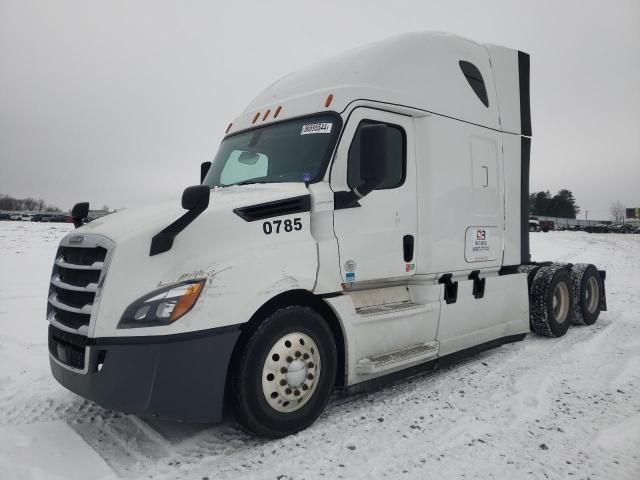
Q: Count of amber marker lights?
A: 5